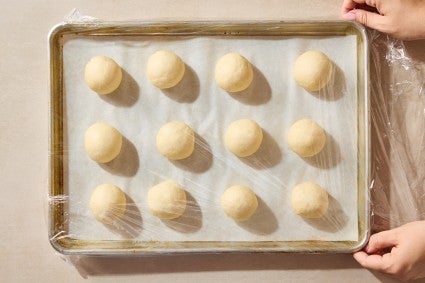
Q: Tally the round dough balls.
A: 12